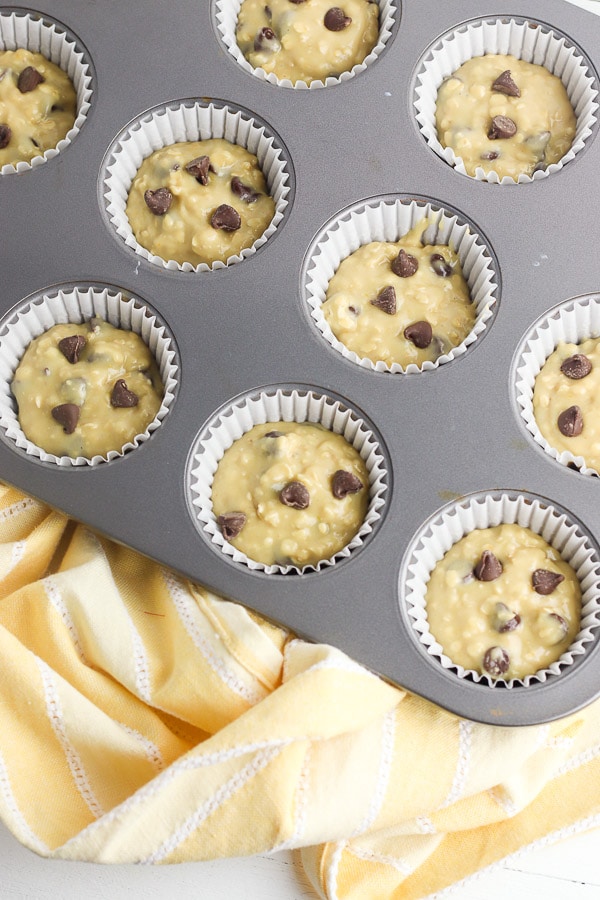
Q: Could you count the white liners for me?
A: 9